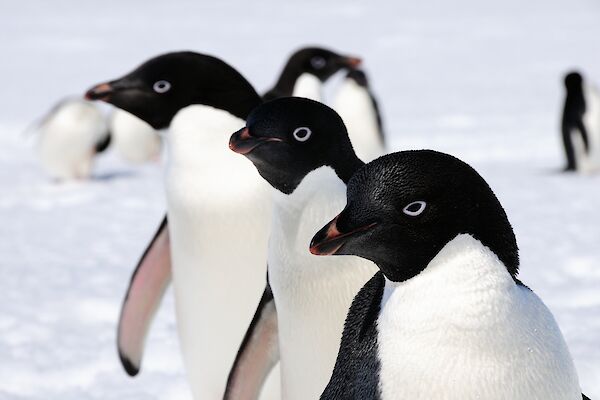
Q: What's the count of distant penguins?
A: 5